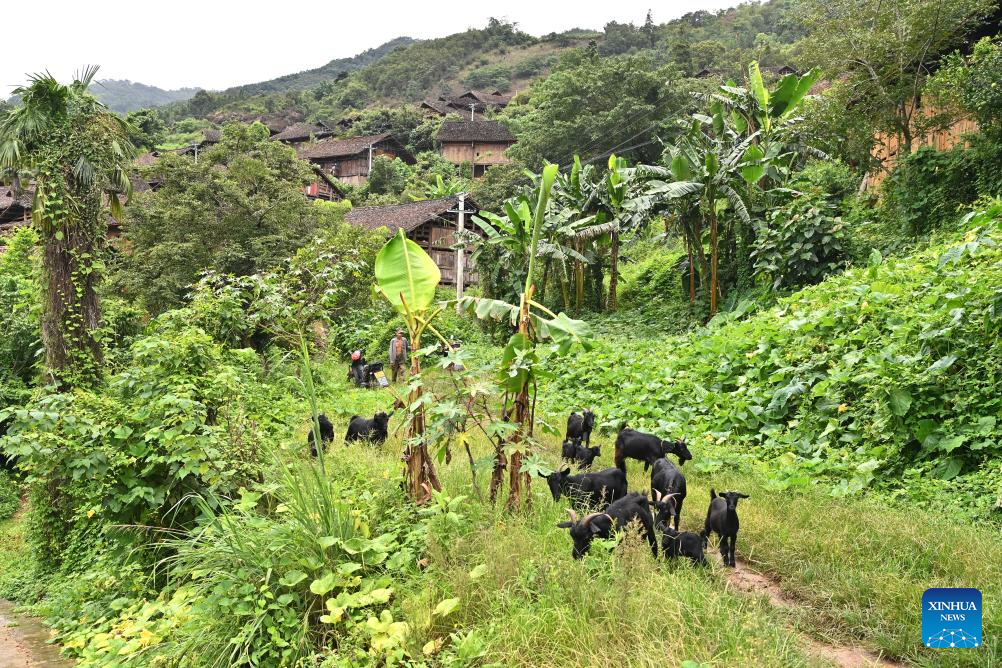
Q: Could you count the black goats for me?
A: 11